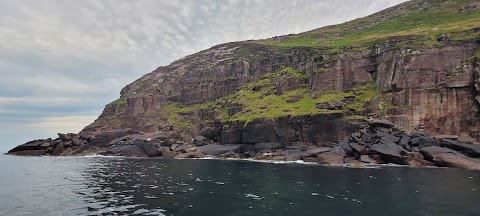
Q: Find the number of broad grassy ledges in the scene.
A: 1